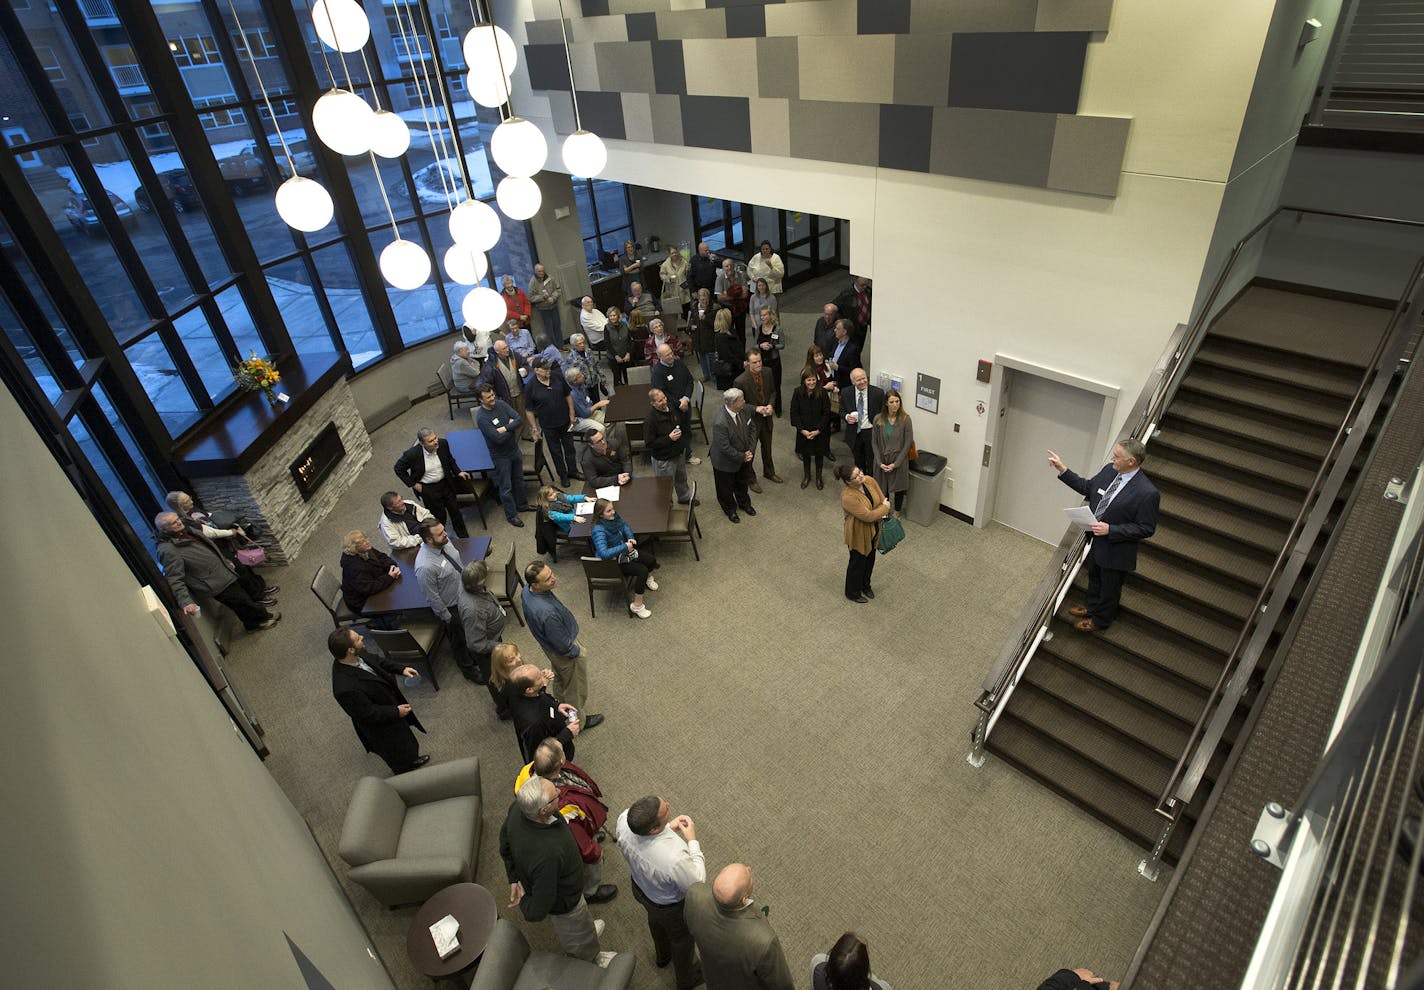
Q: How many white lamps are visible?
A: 13